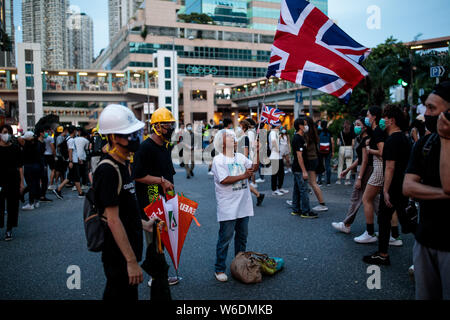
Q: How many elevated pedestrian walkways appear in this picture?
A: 2